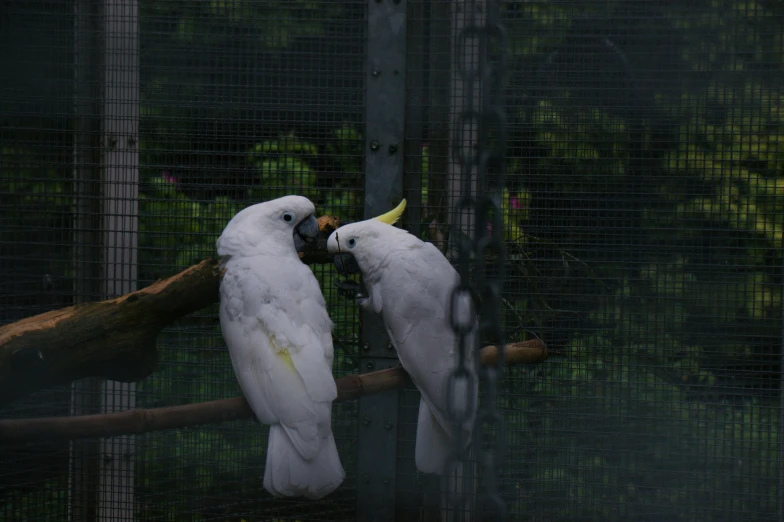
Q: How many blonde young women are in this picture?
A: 0